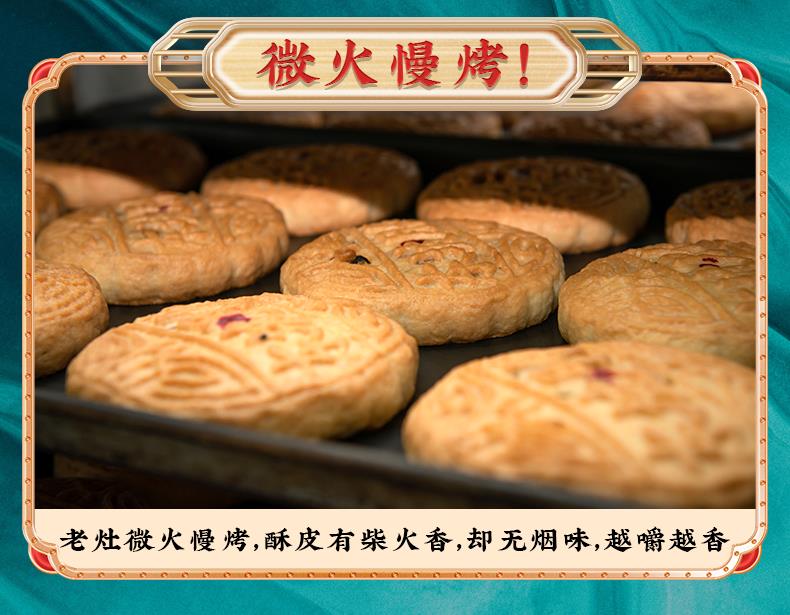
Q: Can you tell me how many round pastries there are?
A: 11